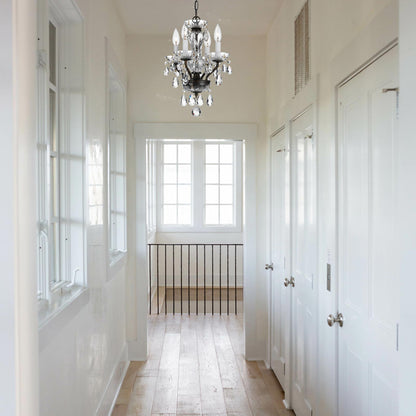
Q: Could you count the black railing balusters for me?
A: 12